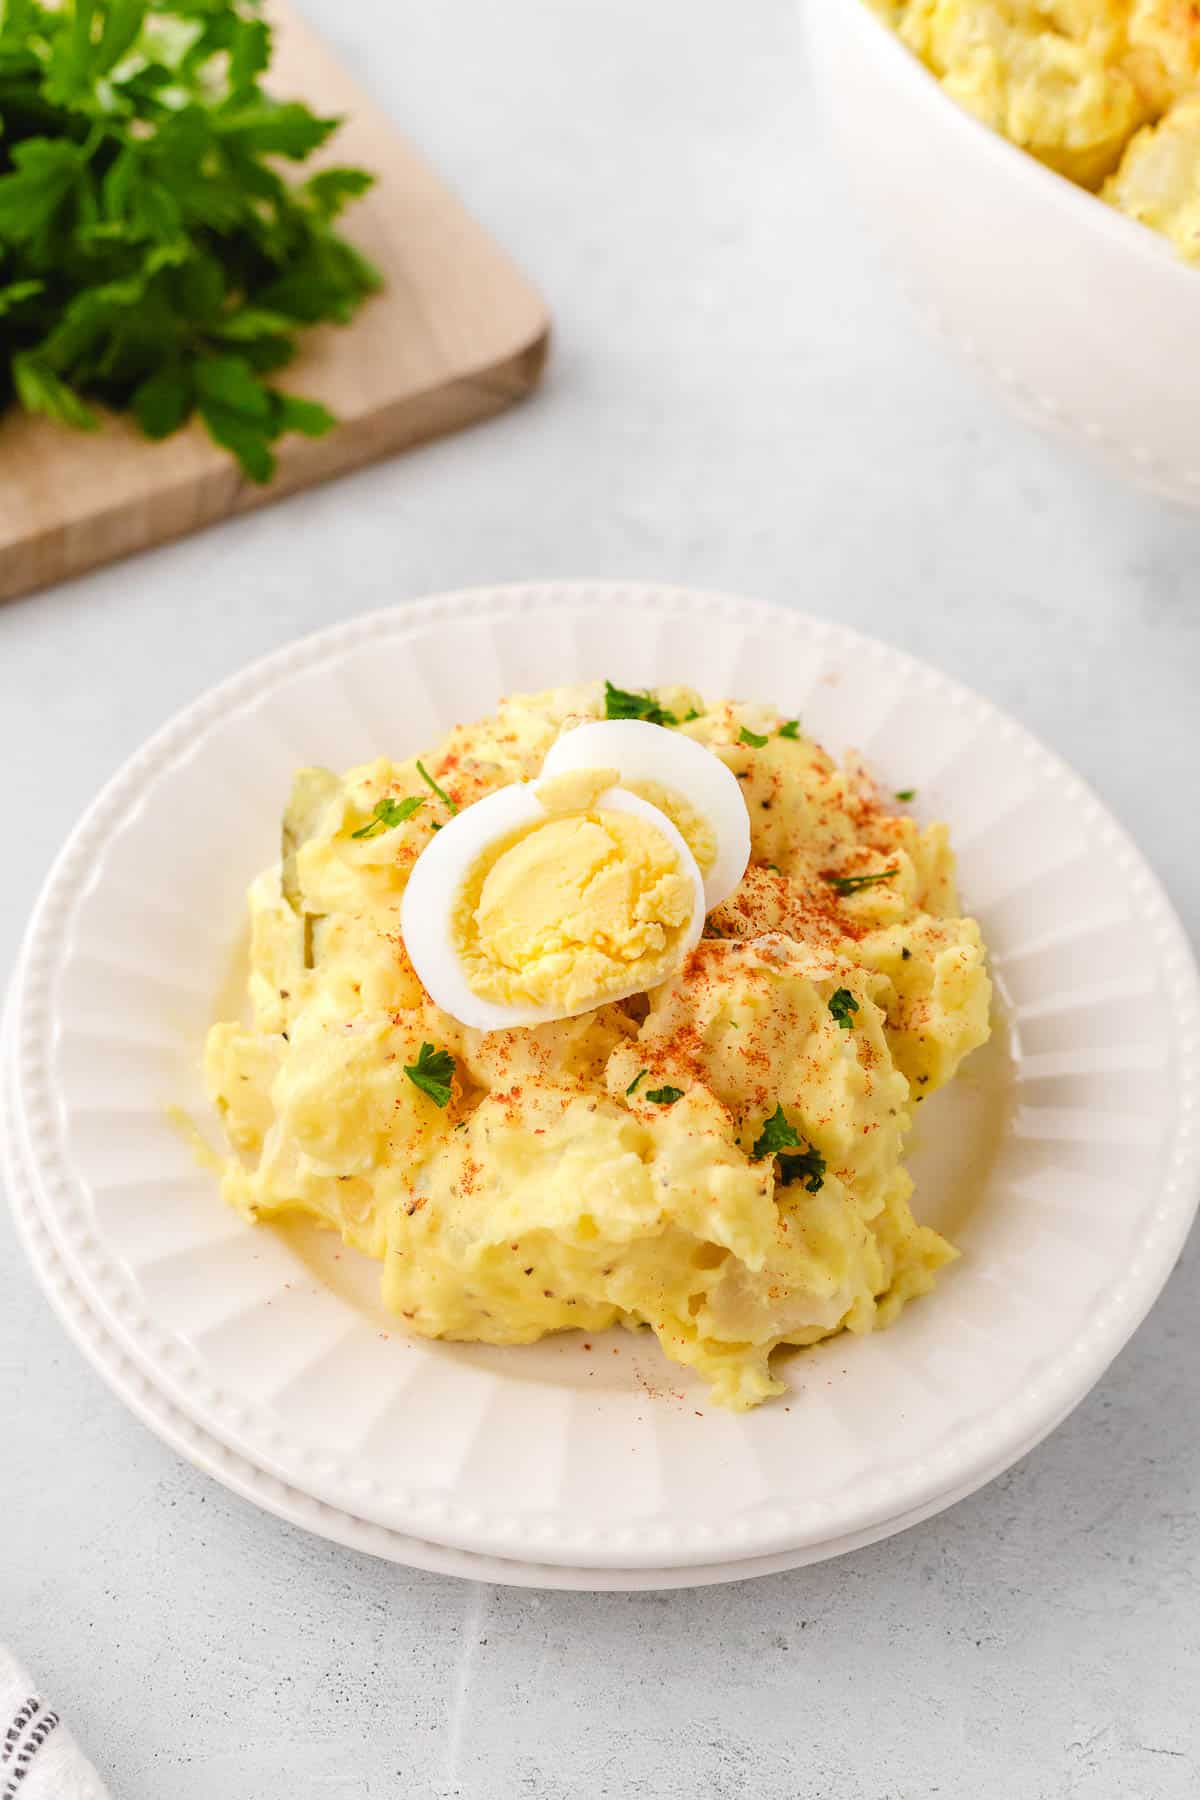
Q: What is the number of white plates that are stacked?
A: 2